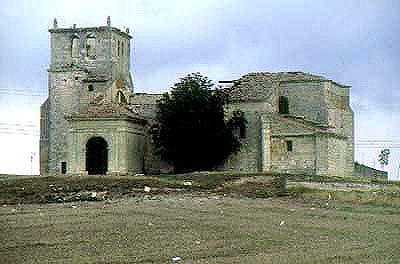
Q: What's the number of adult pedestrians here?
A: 0